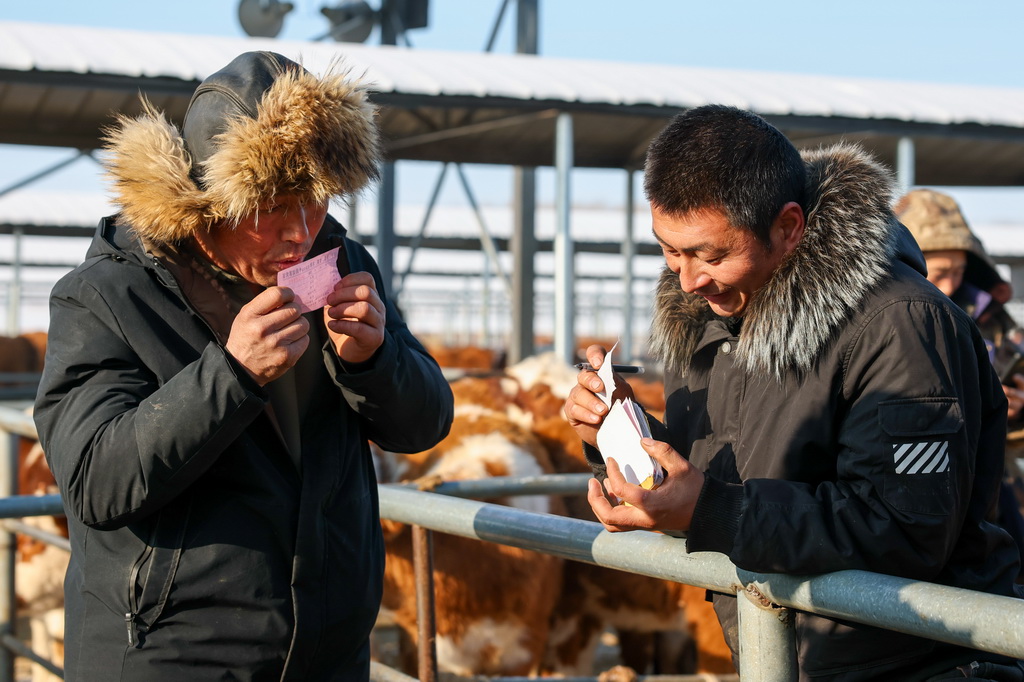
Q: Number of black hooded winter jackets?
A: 2